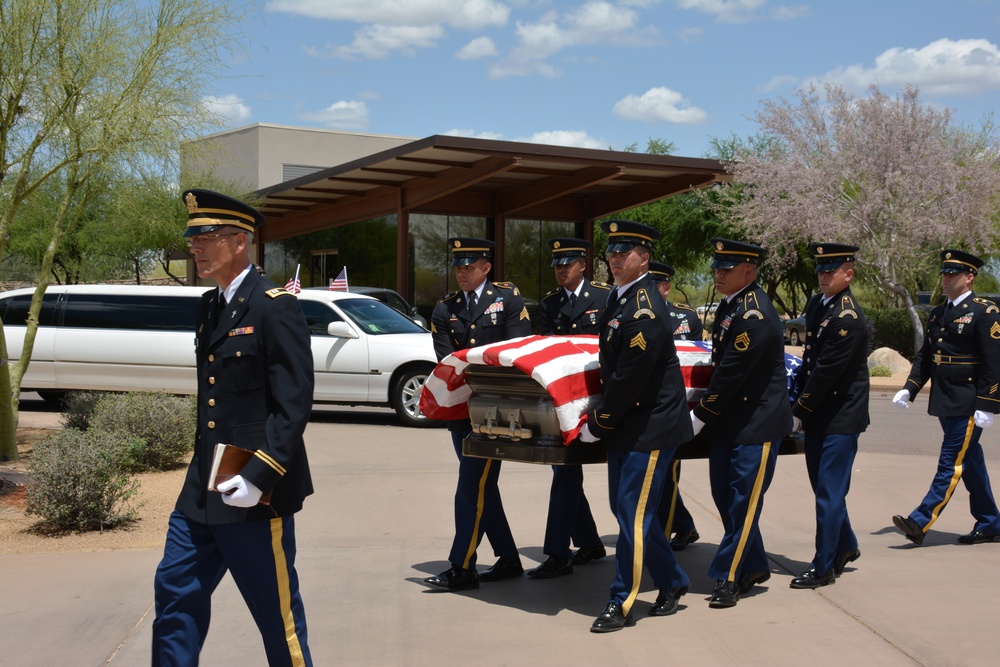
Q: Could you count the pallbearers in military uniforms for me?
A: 6